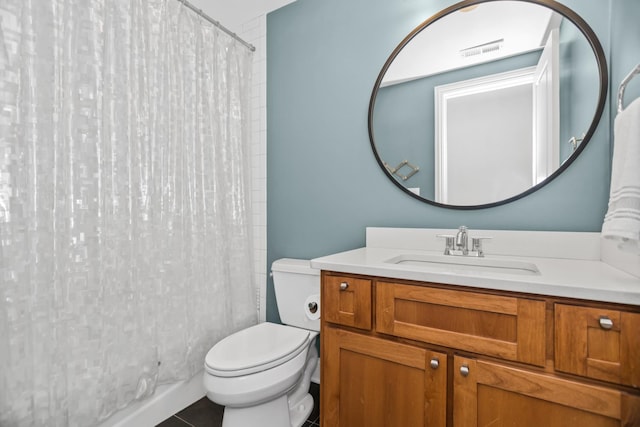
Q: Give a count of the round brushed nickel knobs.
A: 4